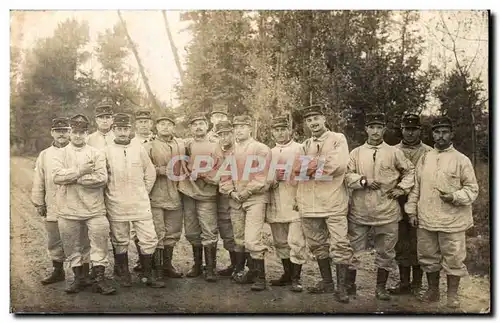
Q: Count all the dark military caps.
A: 15